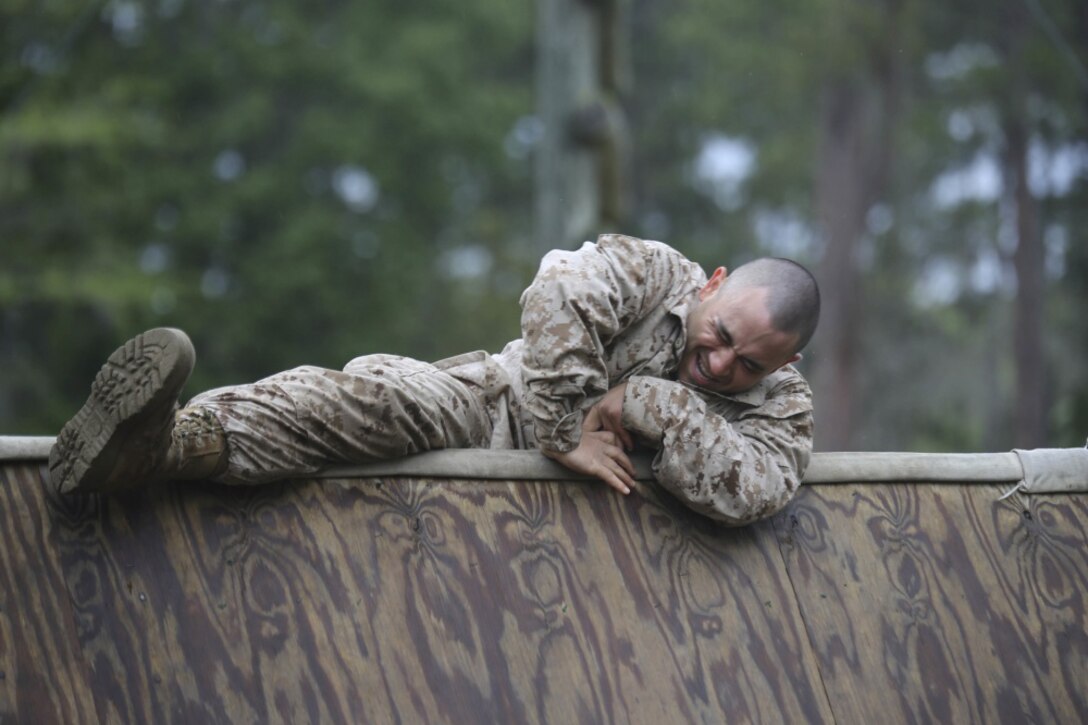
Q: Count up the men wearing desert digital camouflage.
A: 1